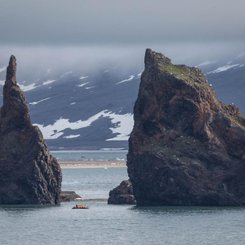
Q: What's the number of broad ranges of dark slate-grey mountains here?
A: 1